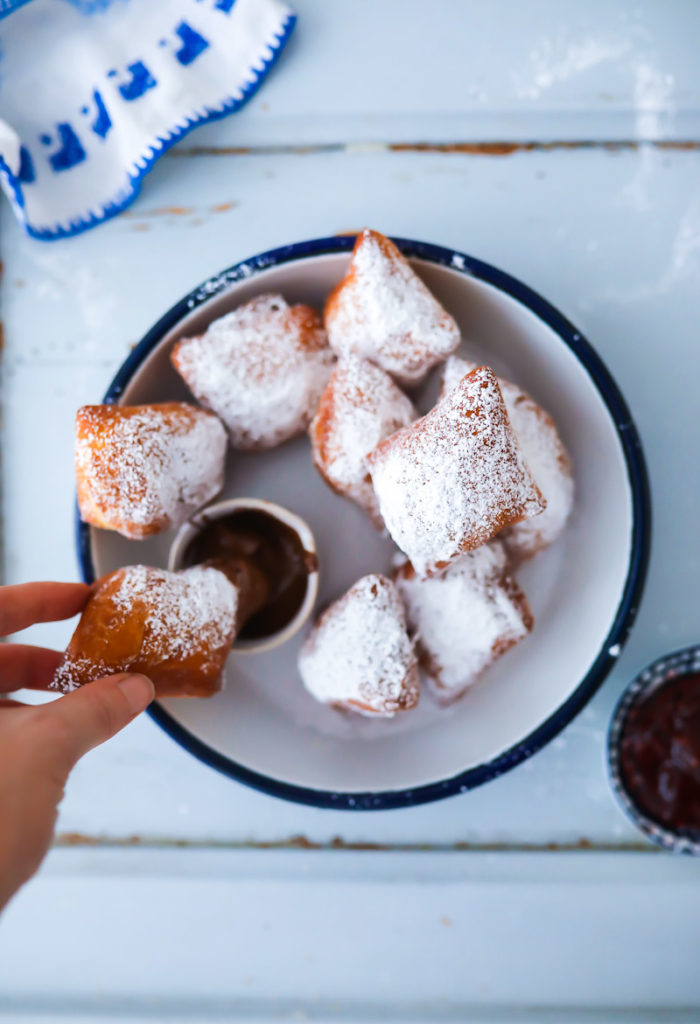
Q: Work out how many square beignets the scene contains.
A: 9